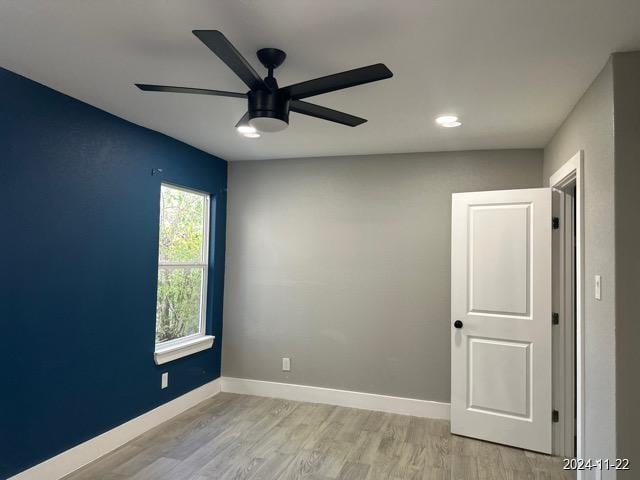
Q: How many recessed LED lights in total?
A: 2